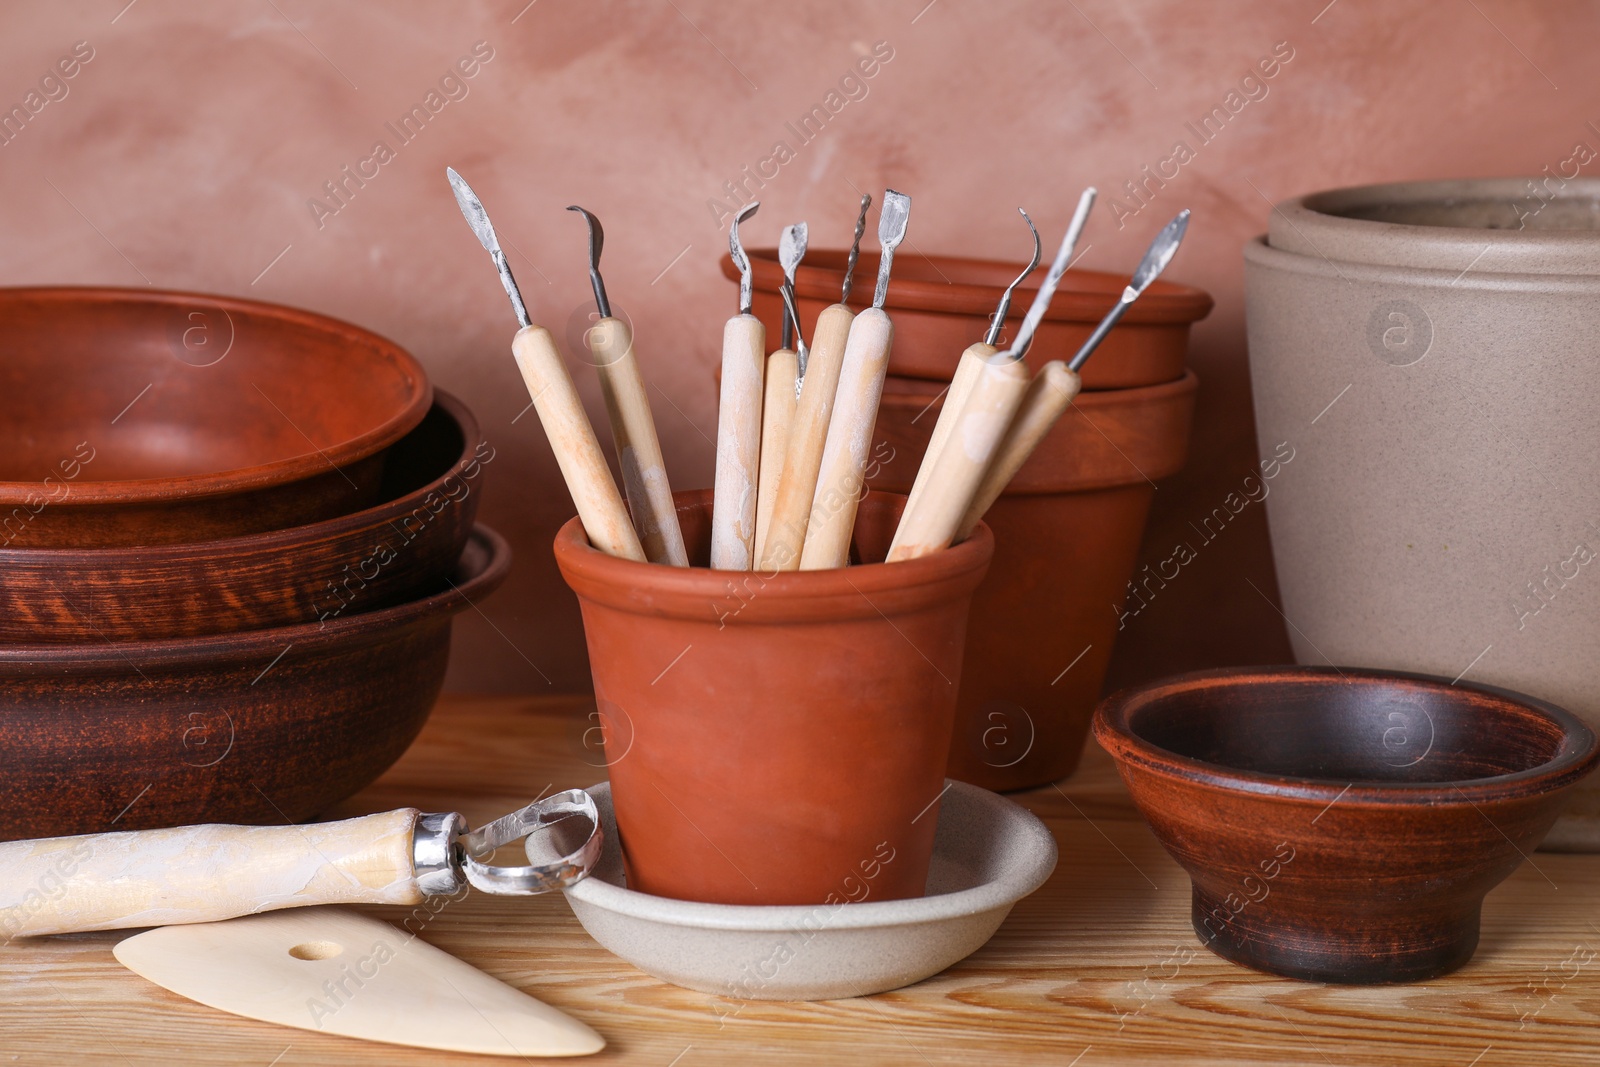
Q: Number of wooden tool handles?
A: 10